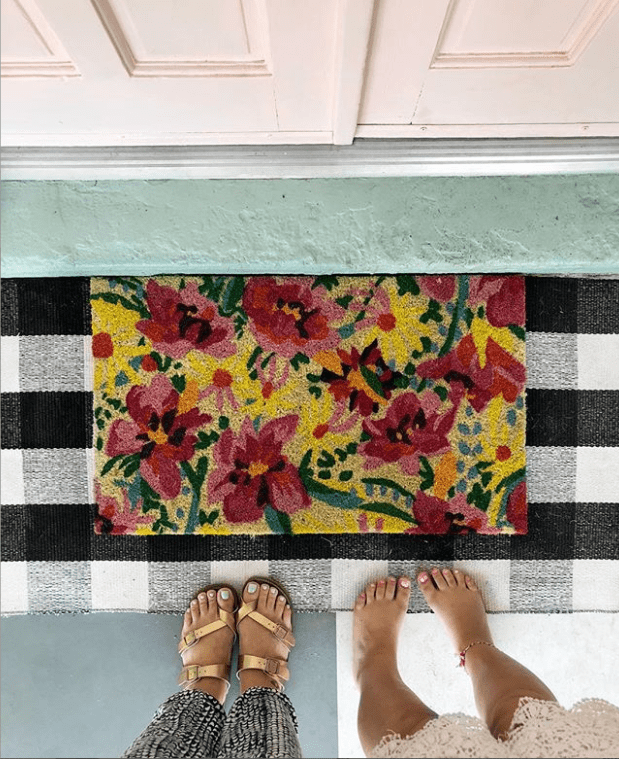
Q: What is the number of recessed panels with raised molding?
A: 3